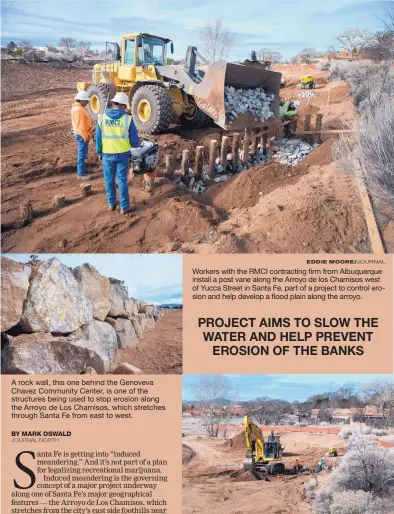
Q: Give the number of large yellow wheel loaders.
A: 1